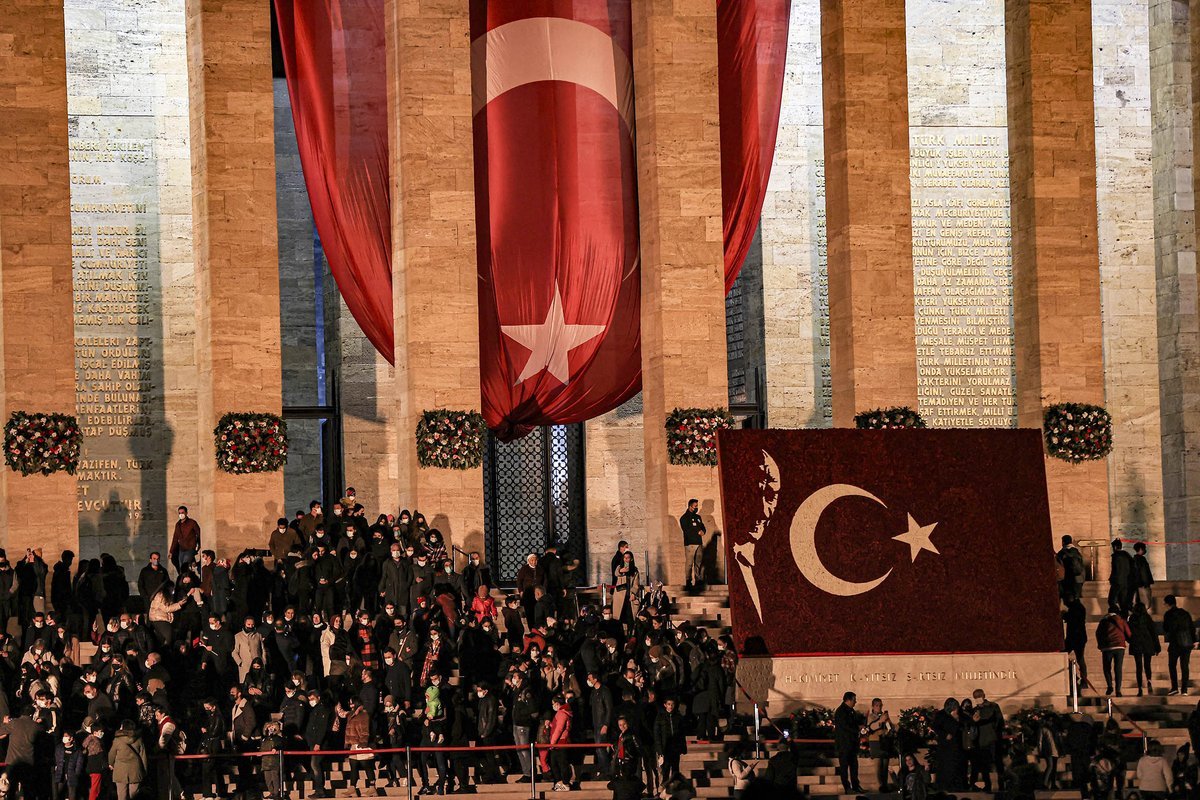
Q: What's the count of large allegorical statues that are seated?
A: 0